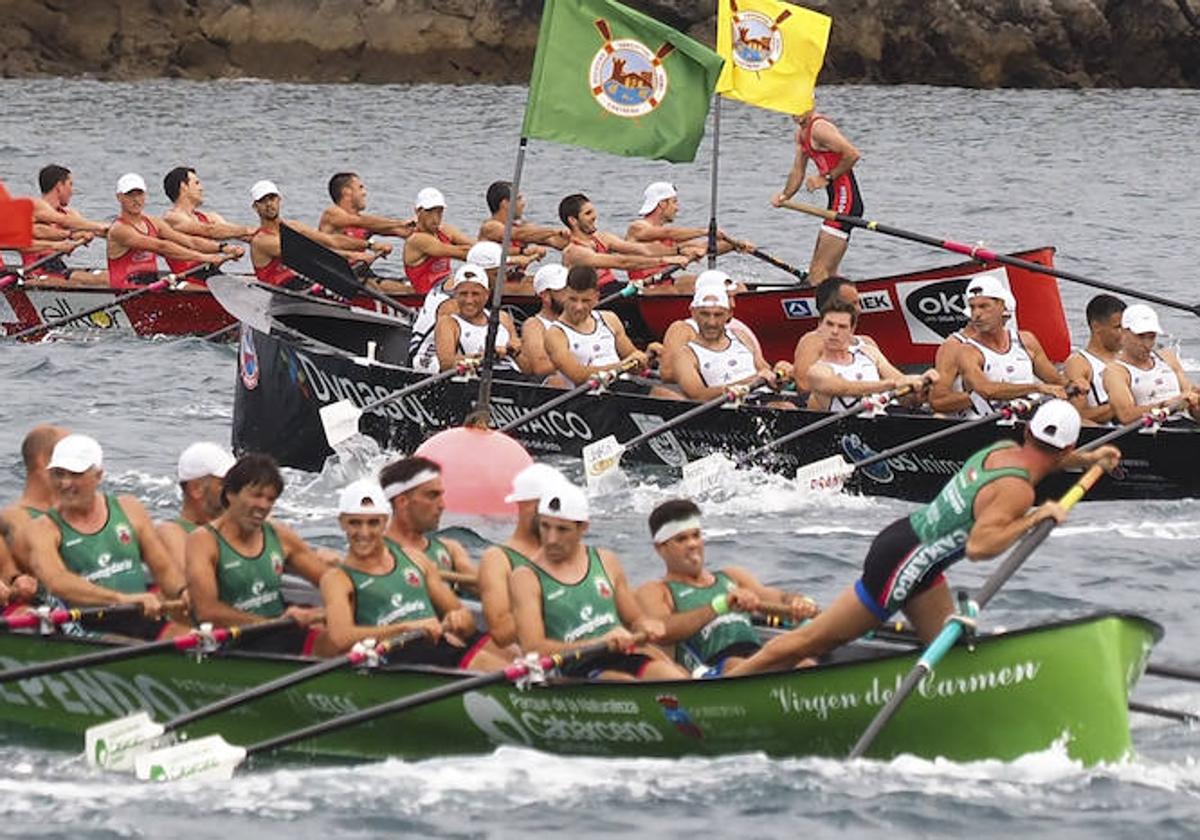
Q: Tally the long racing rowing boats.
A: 3